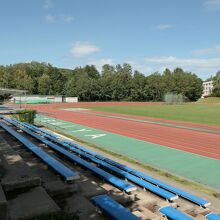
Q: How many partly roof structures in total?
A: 1